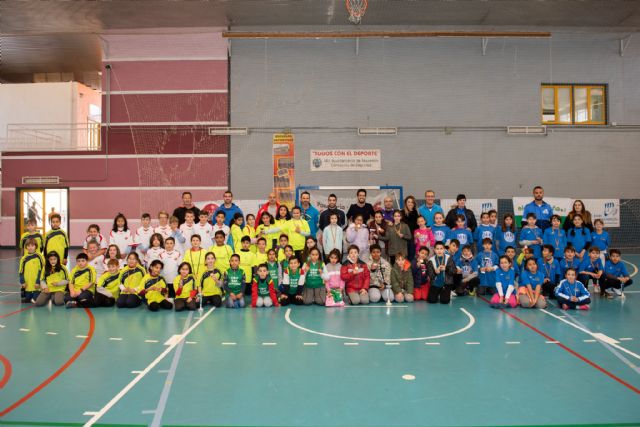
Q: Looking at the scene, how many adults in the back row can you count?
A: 12